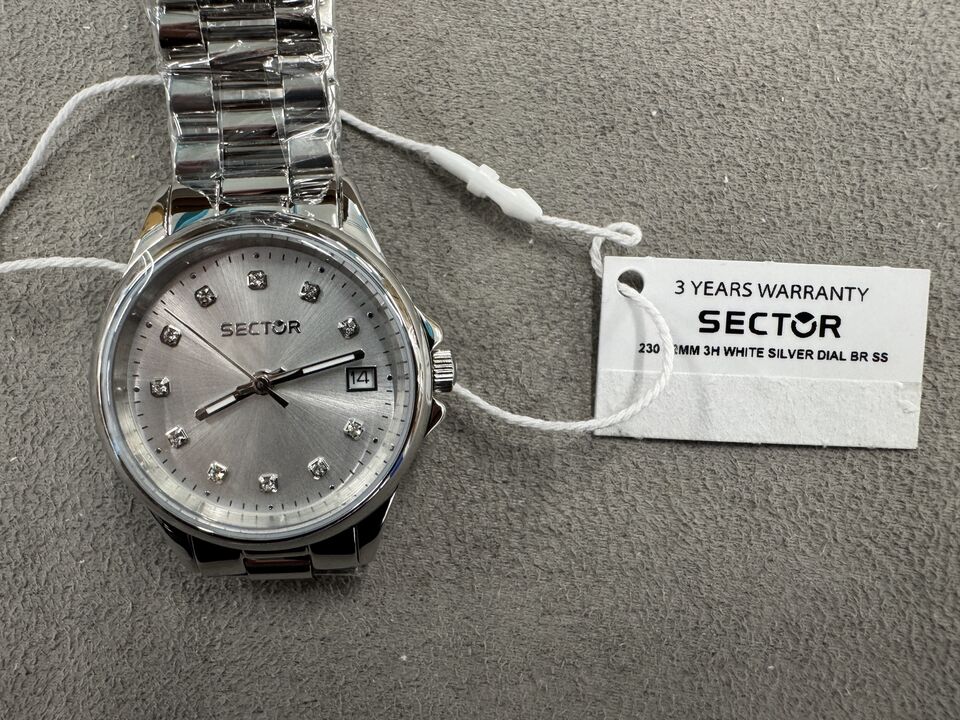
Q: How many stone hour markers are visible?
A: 11